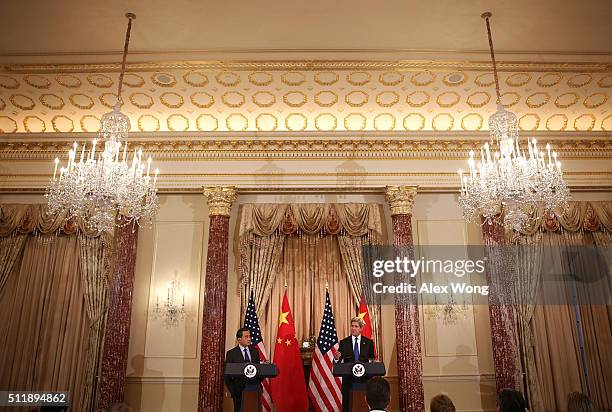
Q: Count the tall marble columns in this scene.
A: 4